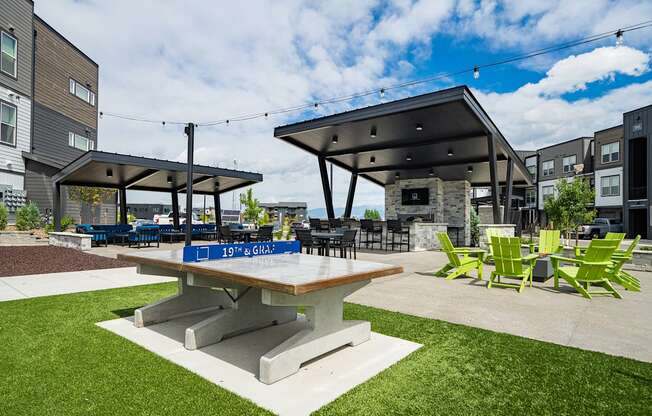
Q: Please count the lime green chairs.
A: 7